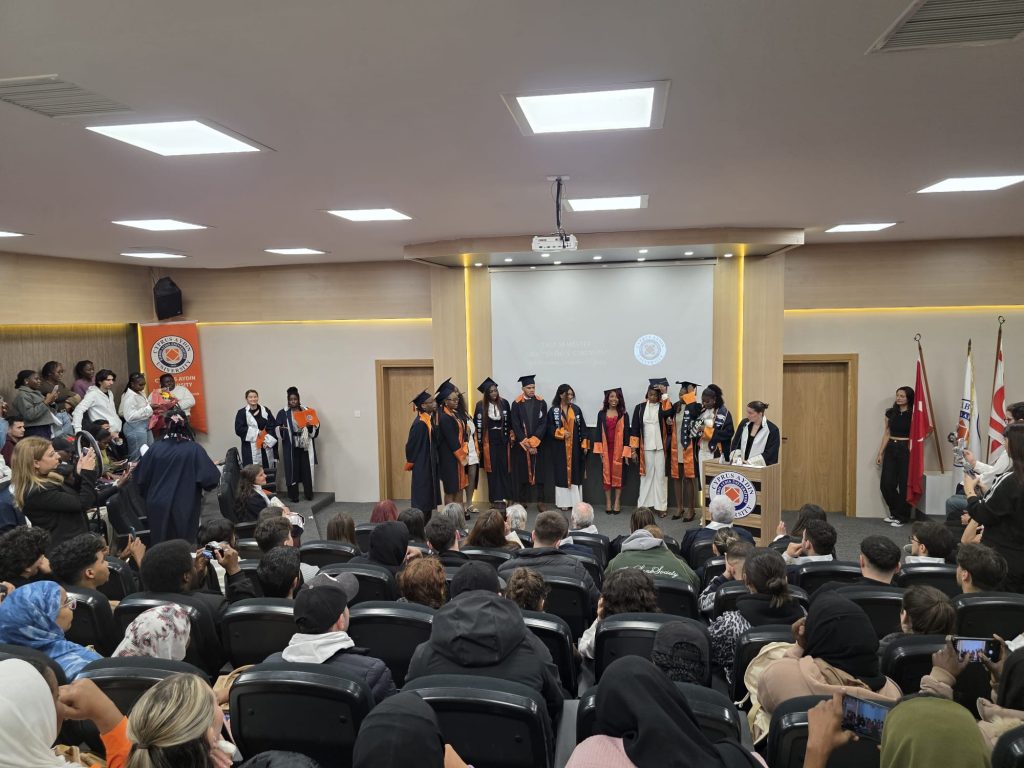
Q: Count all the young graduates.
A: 10